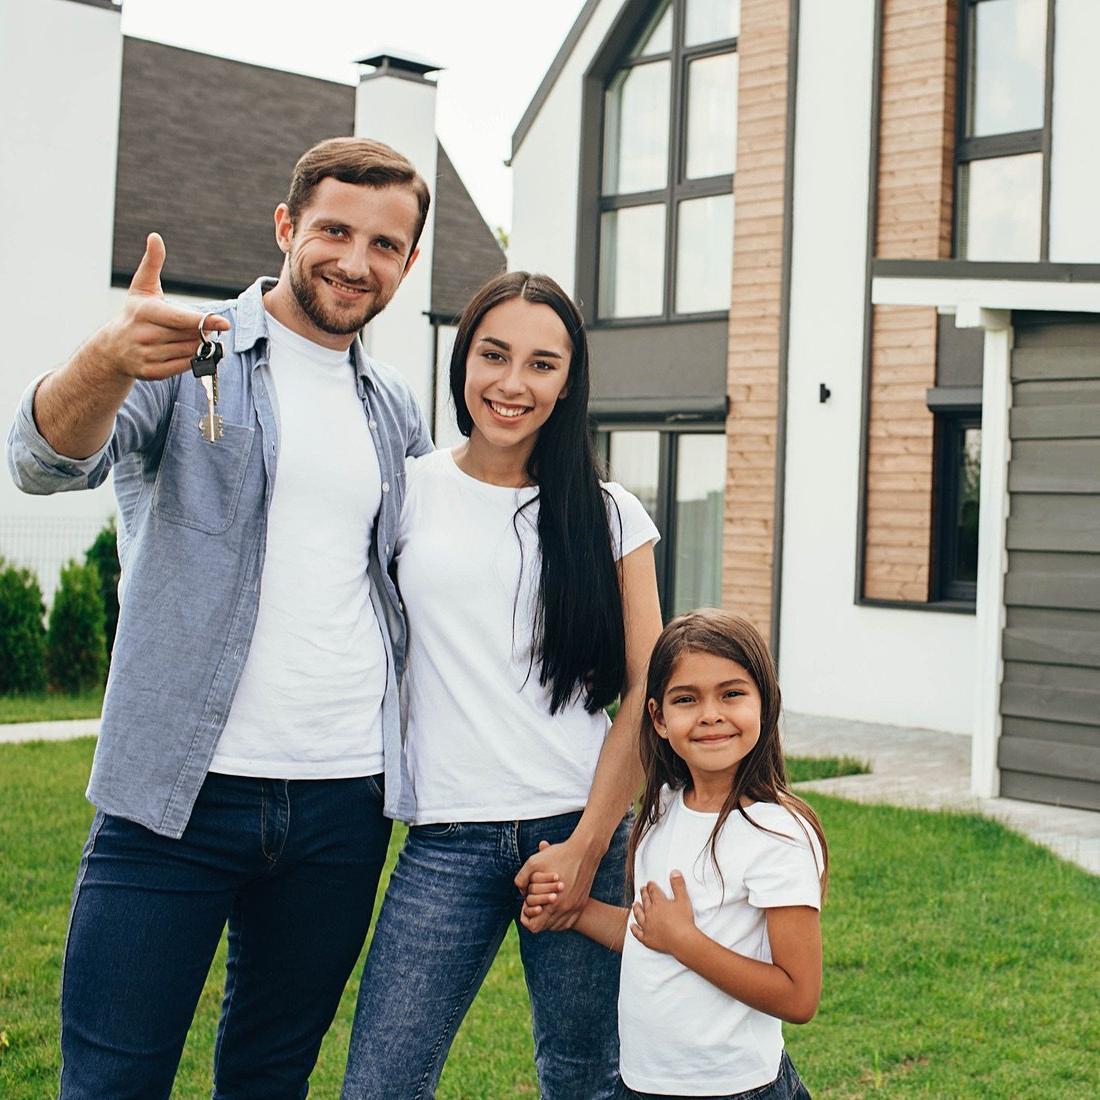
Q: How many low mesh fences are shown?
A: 1